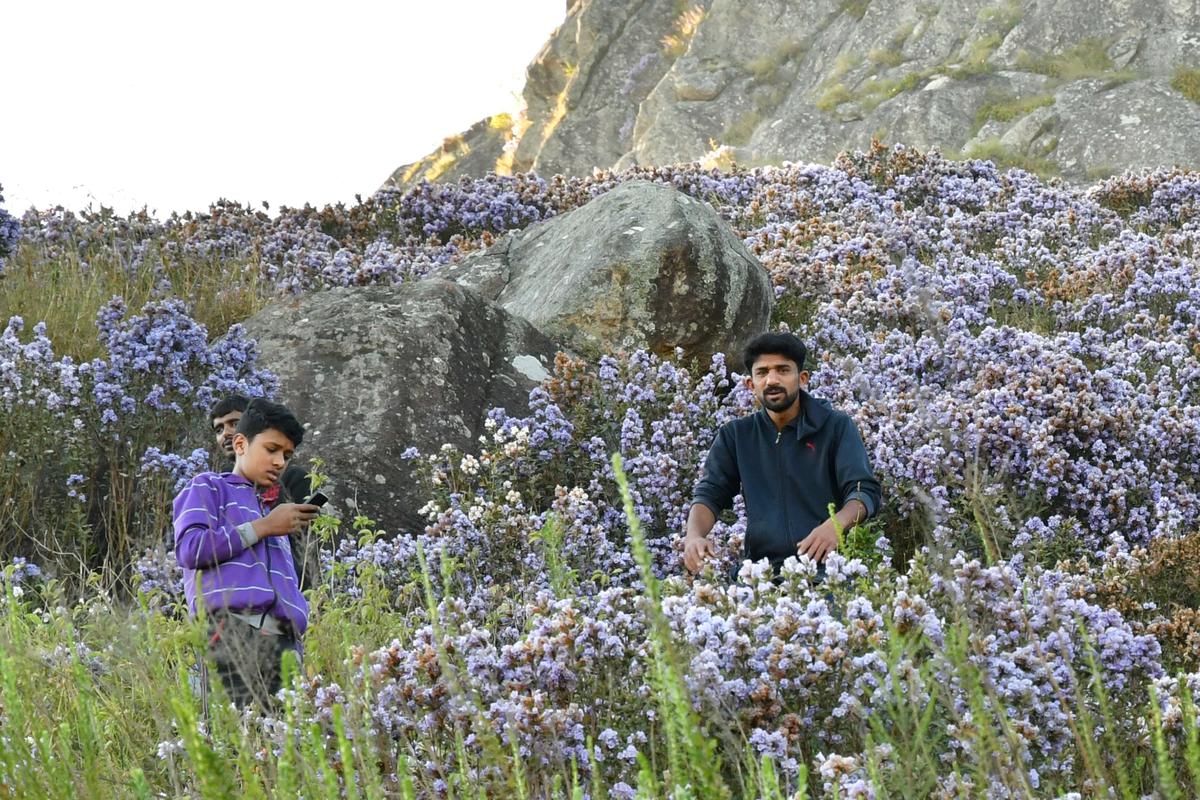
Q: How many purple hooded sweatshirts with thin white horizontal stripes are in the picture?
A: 1